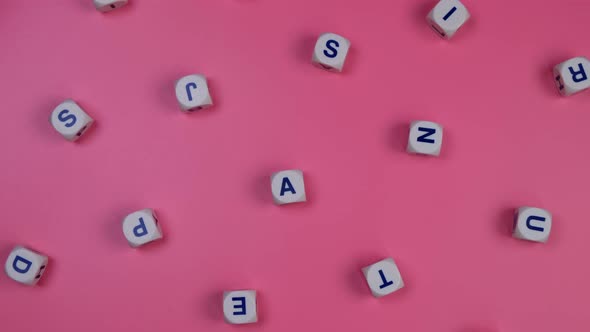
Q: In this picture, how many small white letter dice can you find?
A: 13